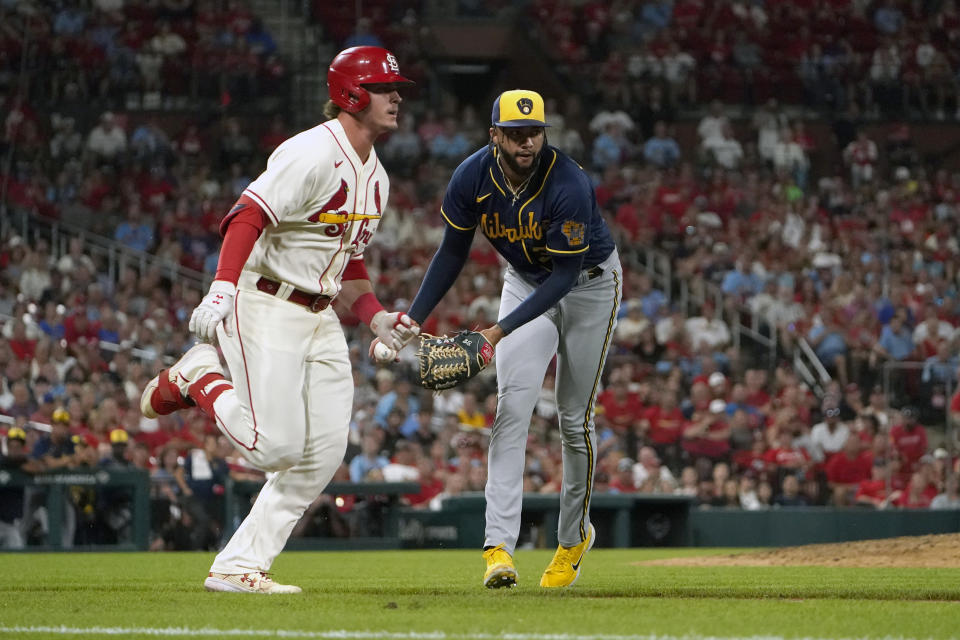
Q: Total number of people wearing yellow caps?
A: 4